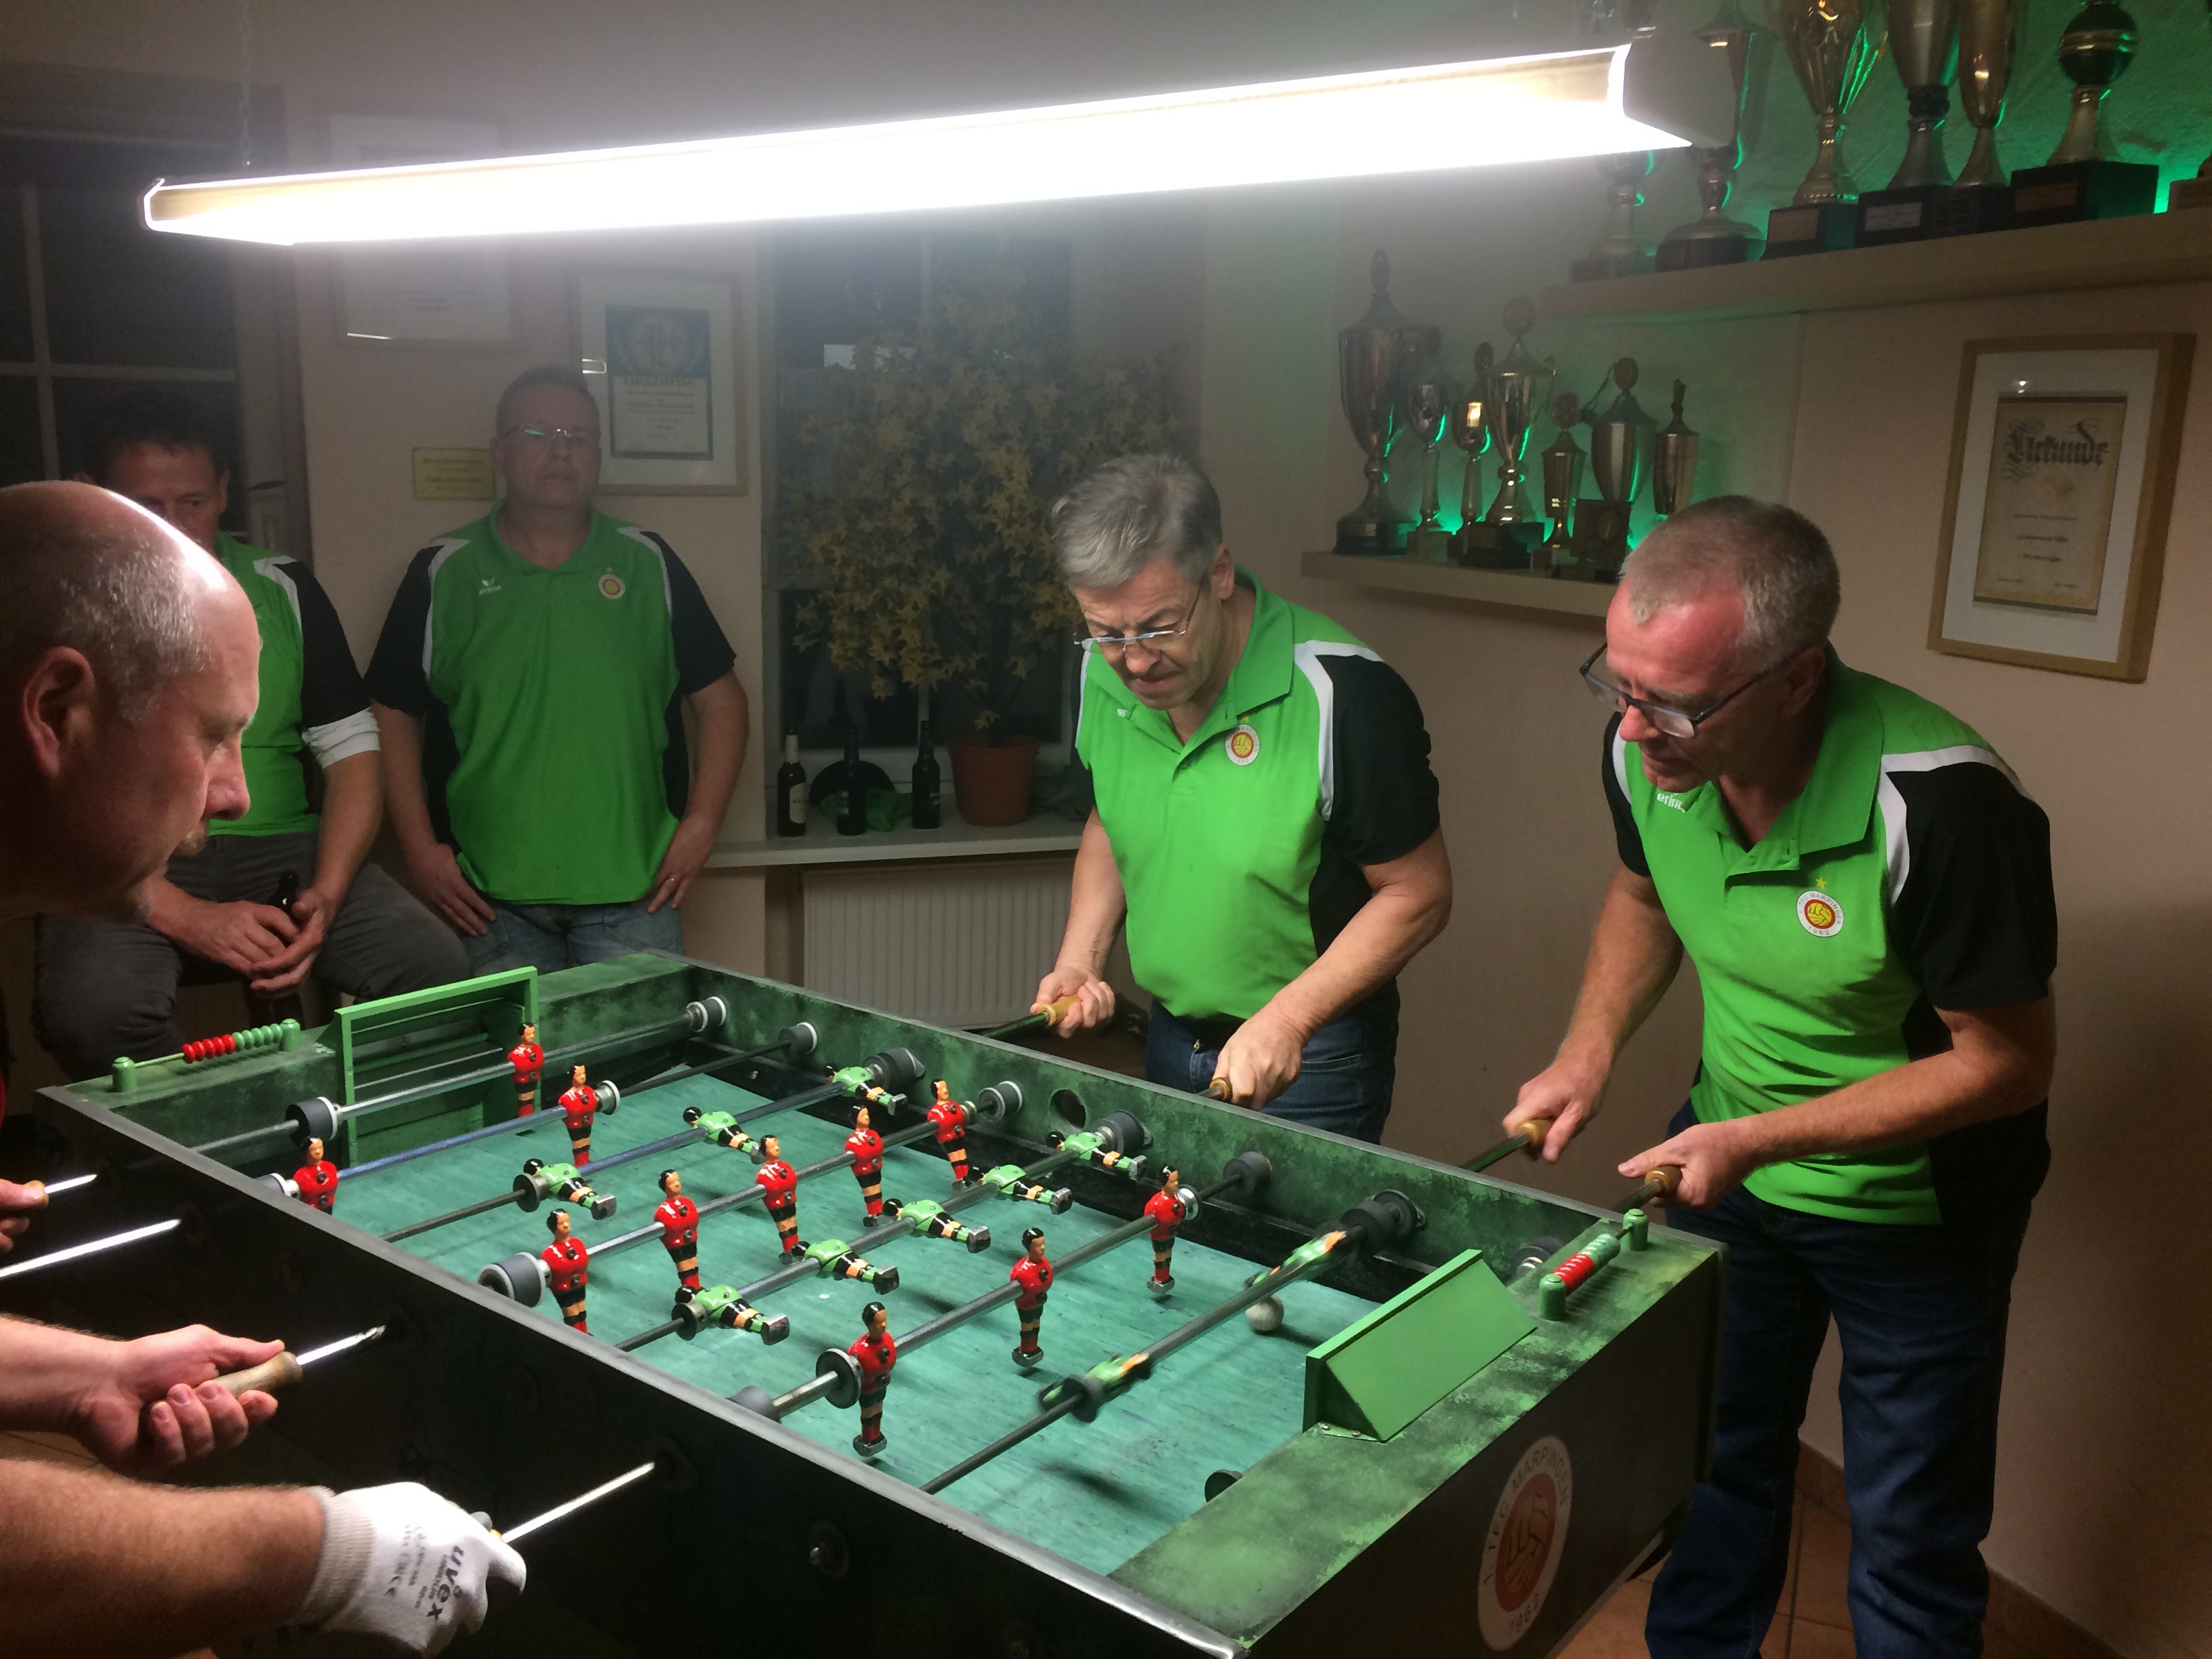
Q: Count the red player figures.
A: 11